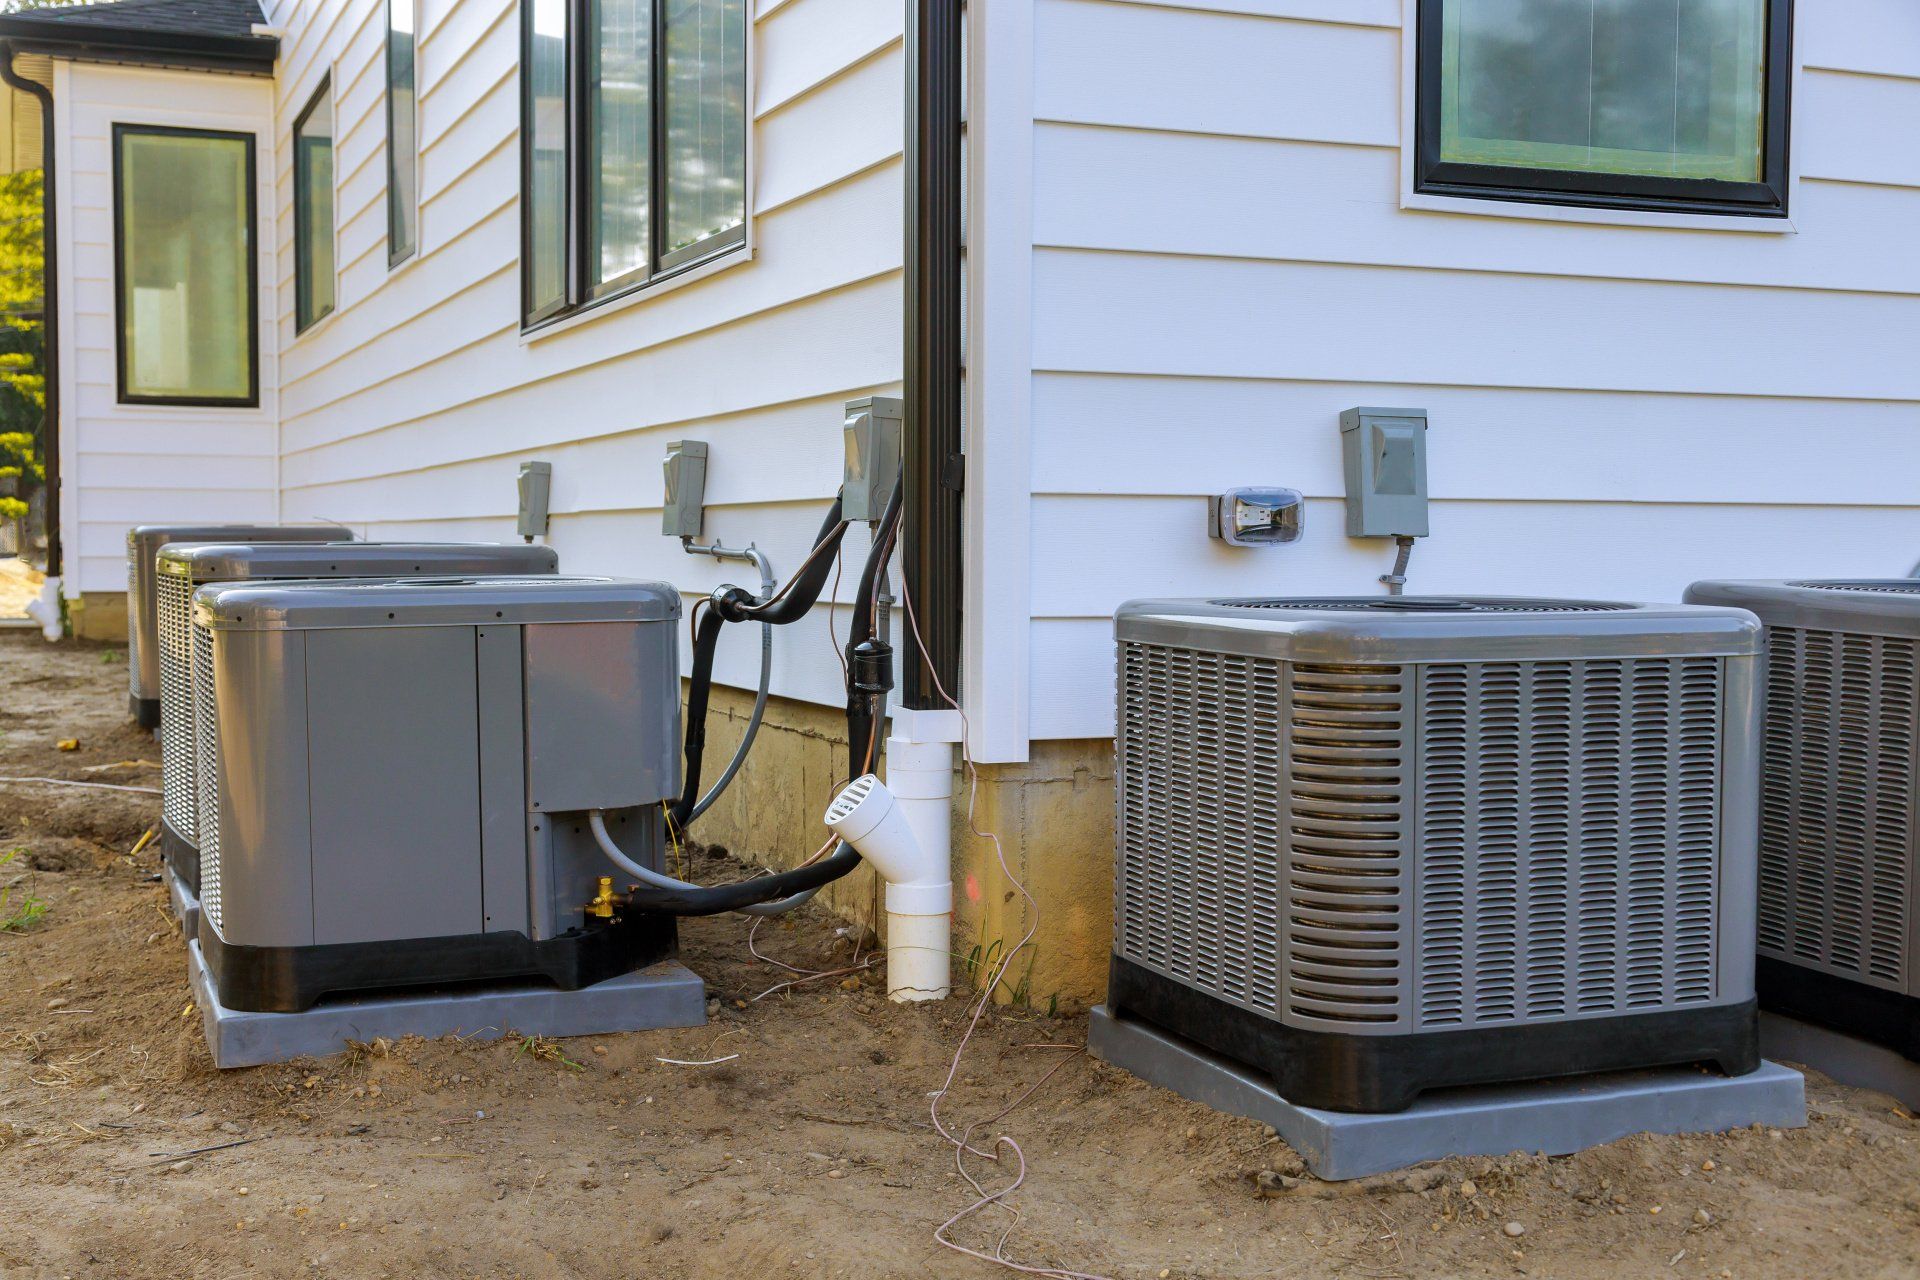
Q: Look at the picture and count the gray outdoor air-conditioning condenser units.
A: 5